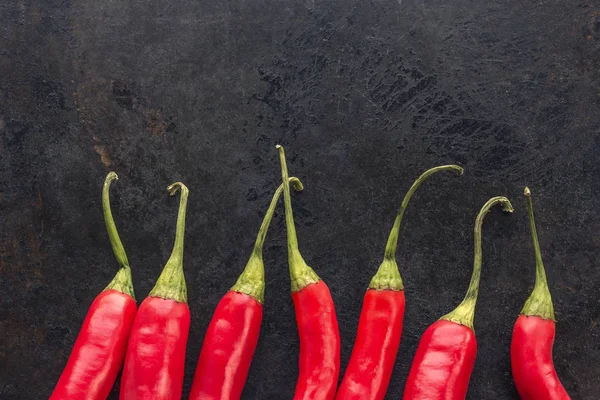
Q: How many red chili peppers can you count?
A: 7